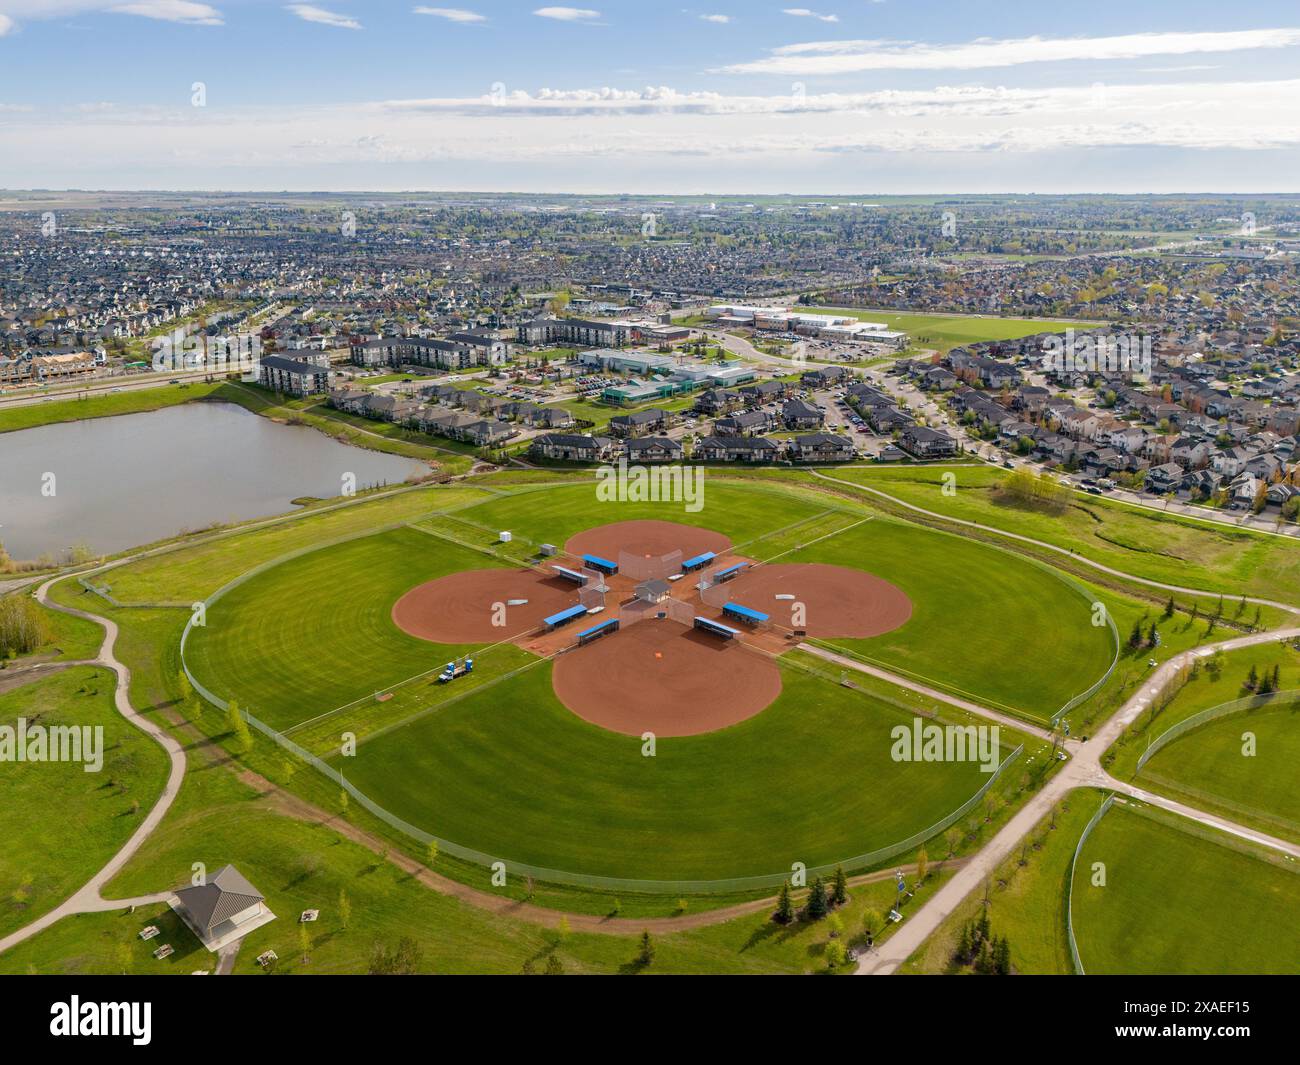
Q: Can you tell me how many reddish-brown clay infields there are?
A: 4